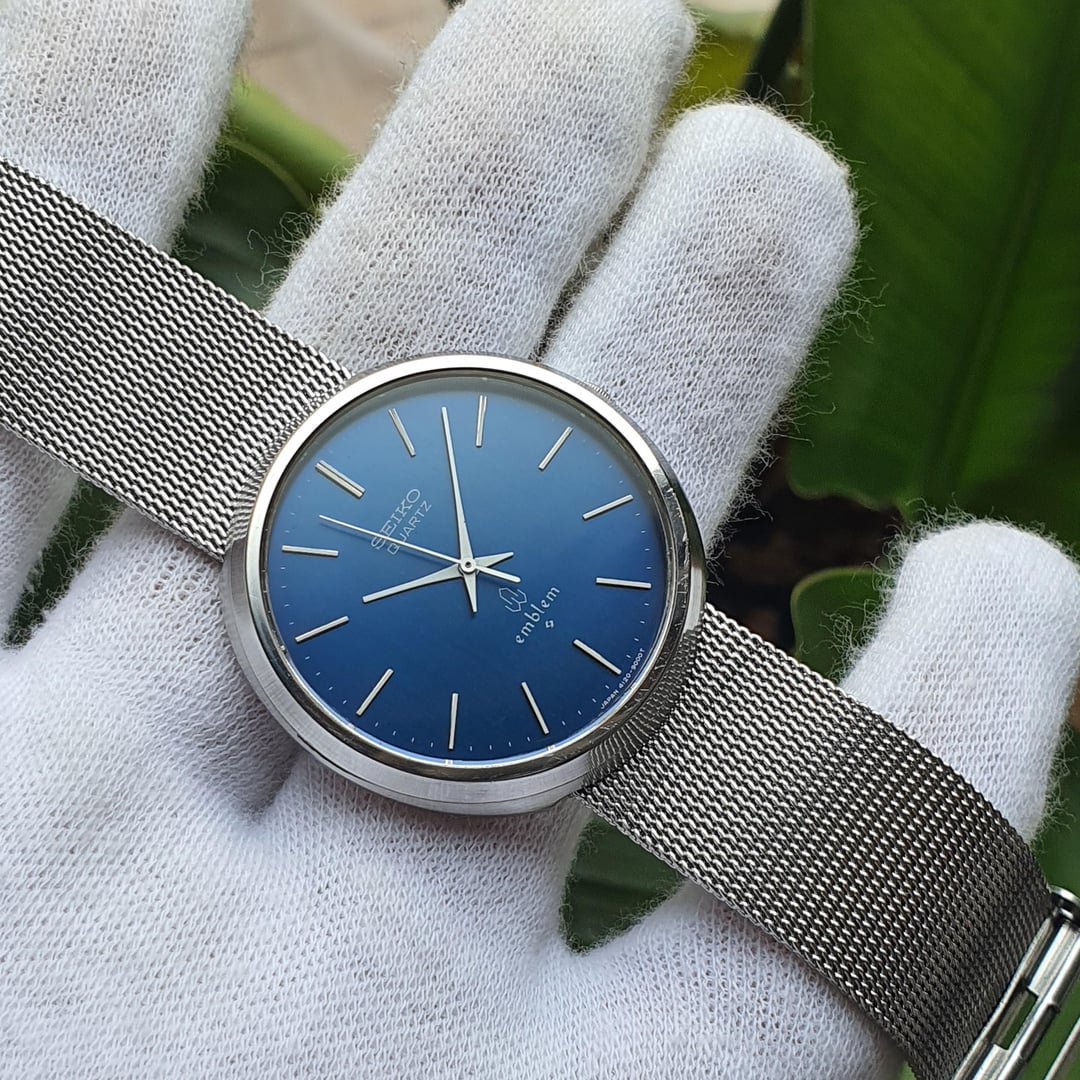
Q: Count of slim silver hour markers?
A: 12